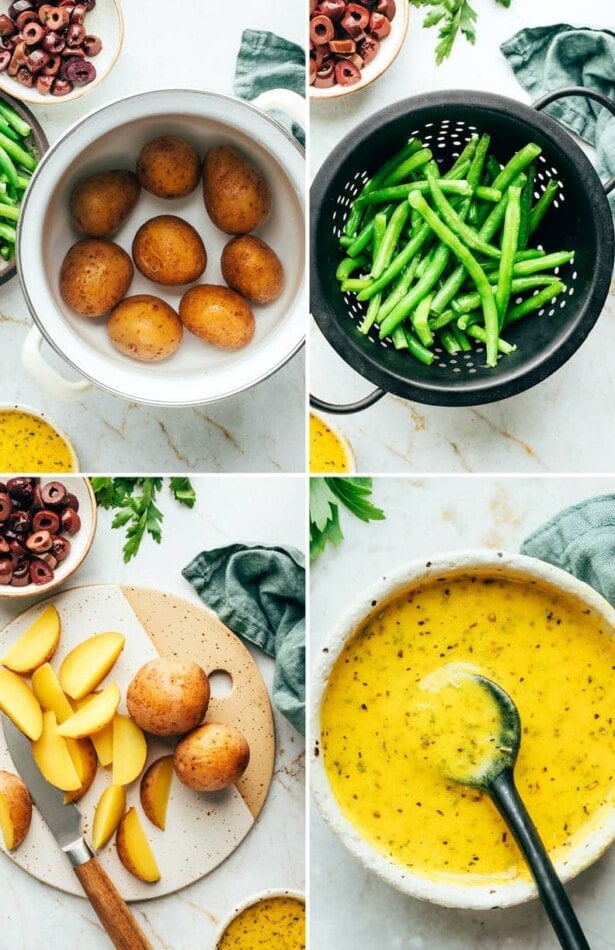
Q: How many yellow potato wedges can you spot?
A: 13